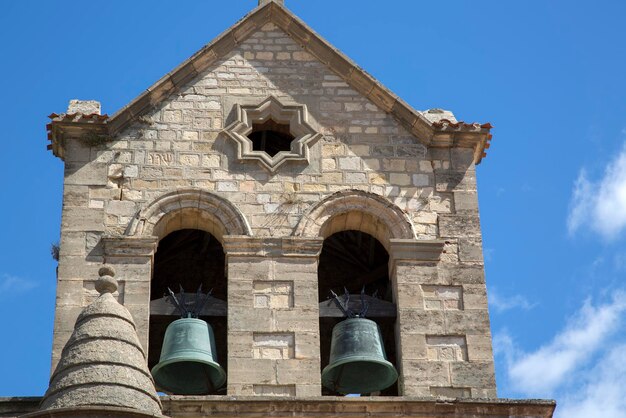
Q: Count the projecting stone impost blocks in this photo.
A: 3